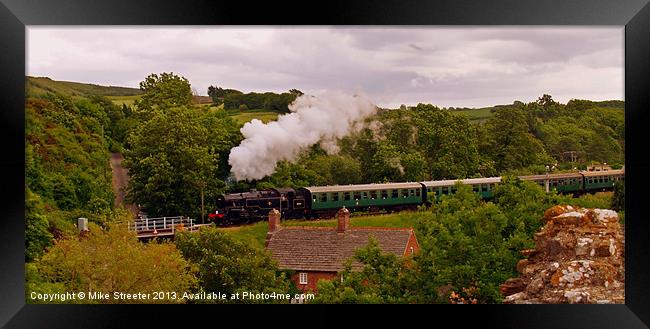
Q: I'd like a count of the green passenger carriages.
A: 4